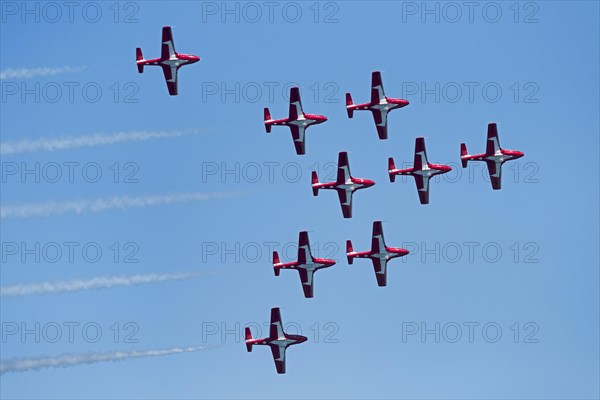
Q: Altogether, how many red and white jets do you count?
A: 9